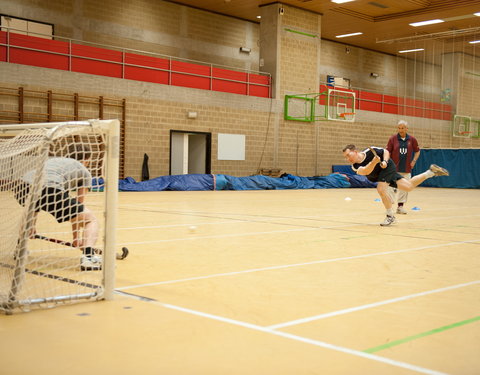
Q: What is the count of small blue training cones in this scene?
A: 2